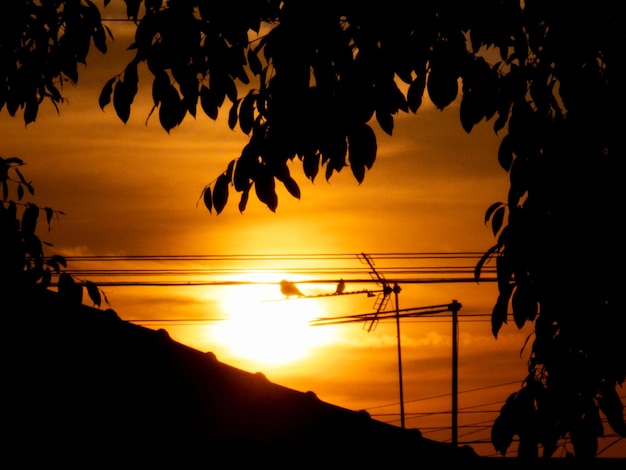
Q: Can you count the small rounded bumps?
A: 8